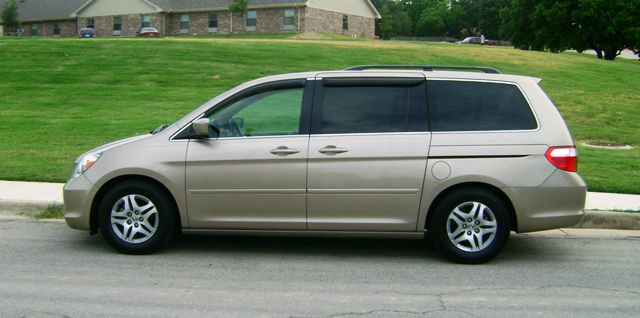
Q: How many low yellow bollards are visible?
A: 0